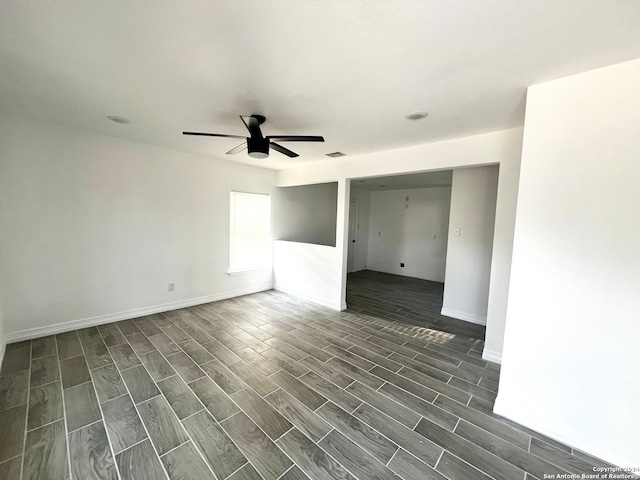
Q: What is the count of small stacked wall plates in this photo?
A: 2